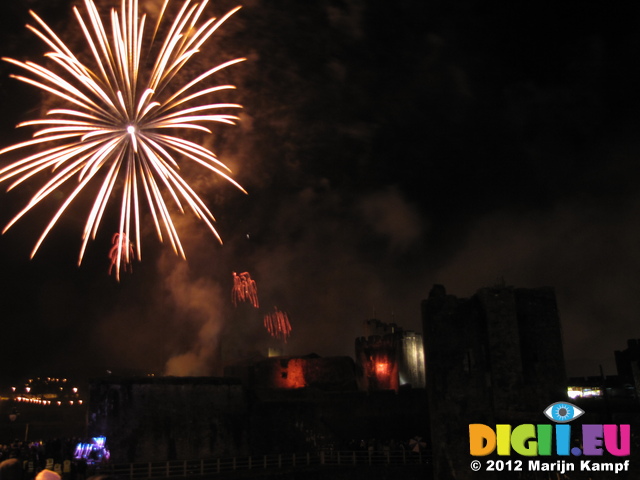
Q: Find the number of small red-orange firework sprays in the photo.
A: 3